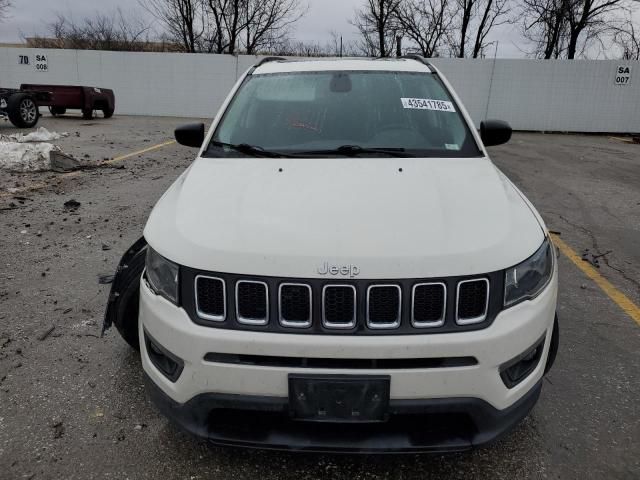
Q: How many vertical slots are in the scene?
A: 7